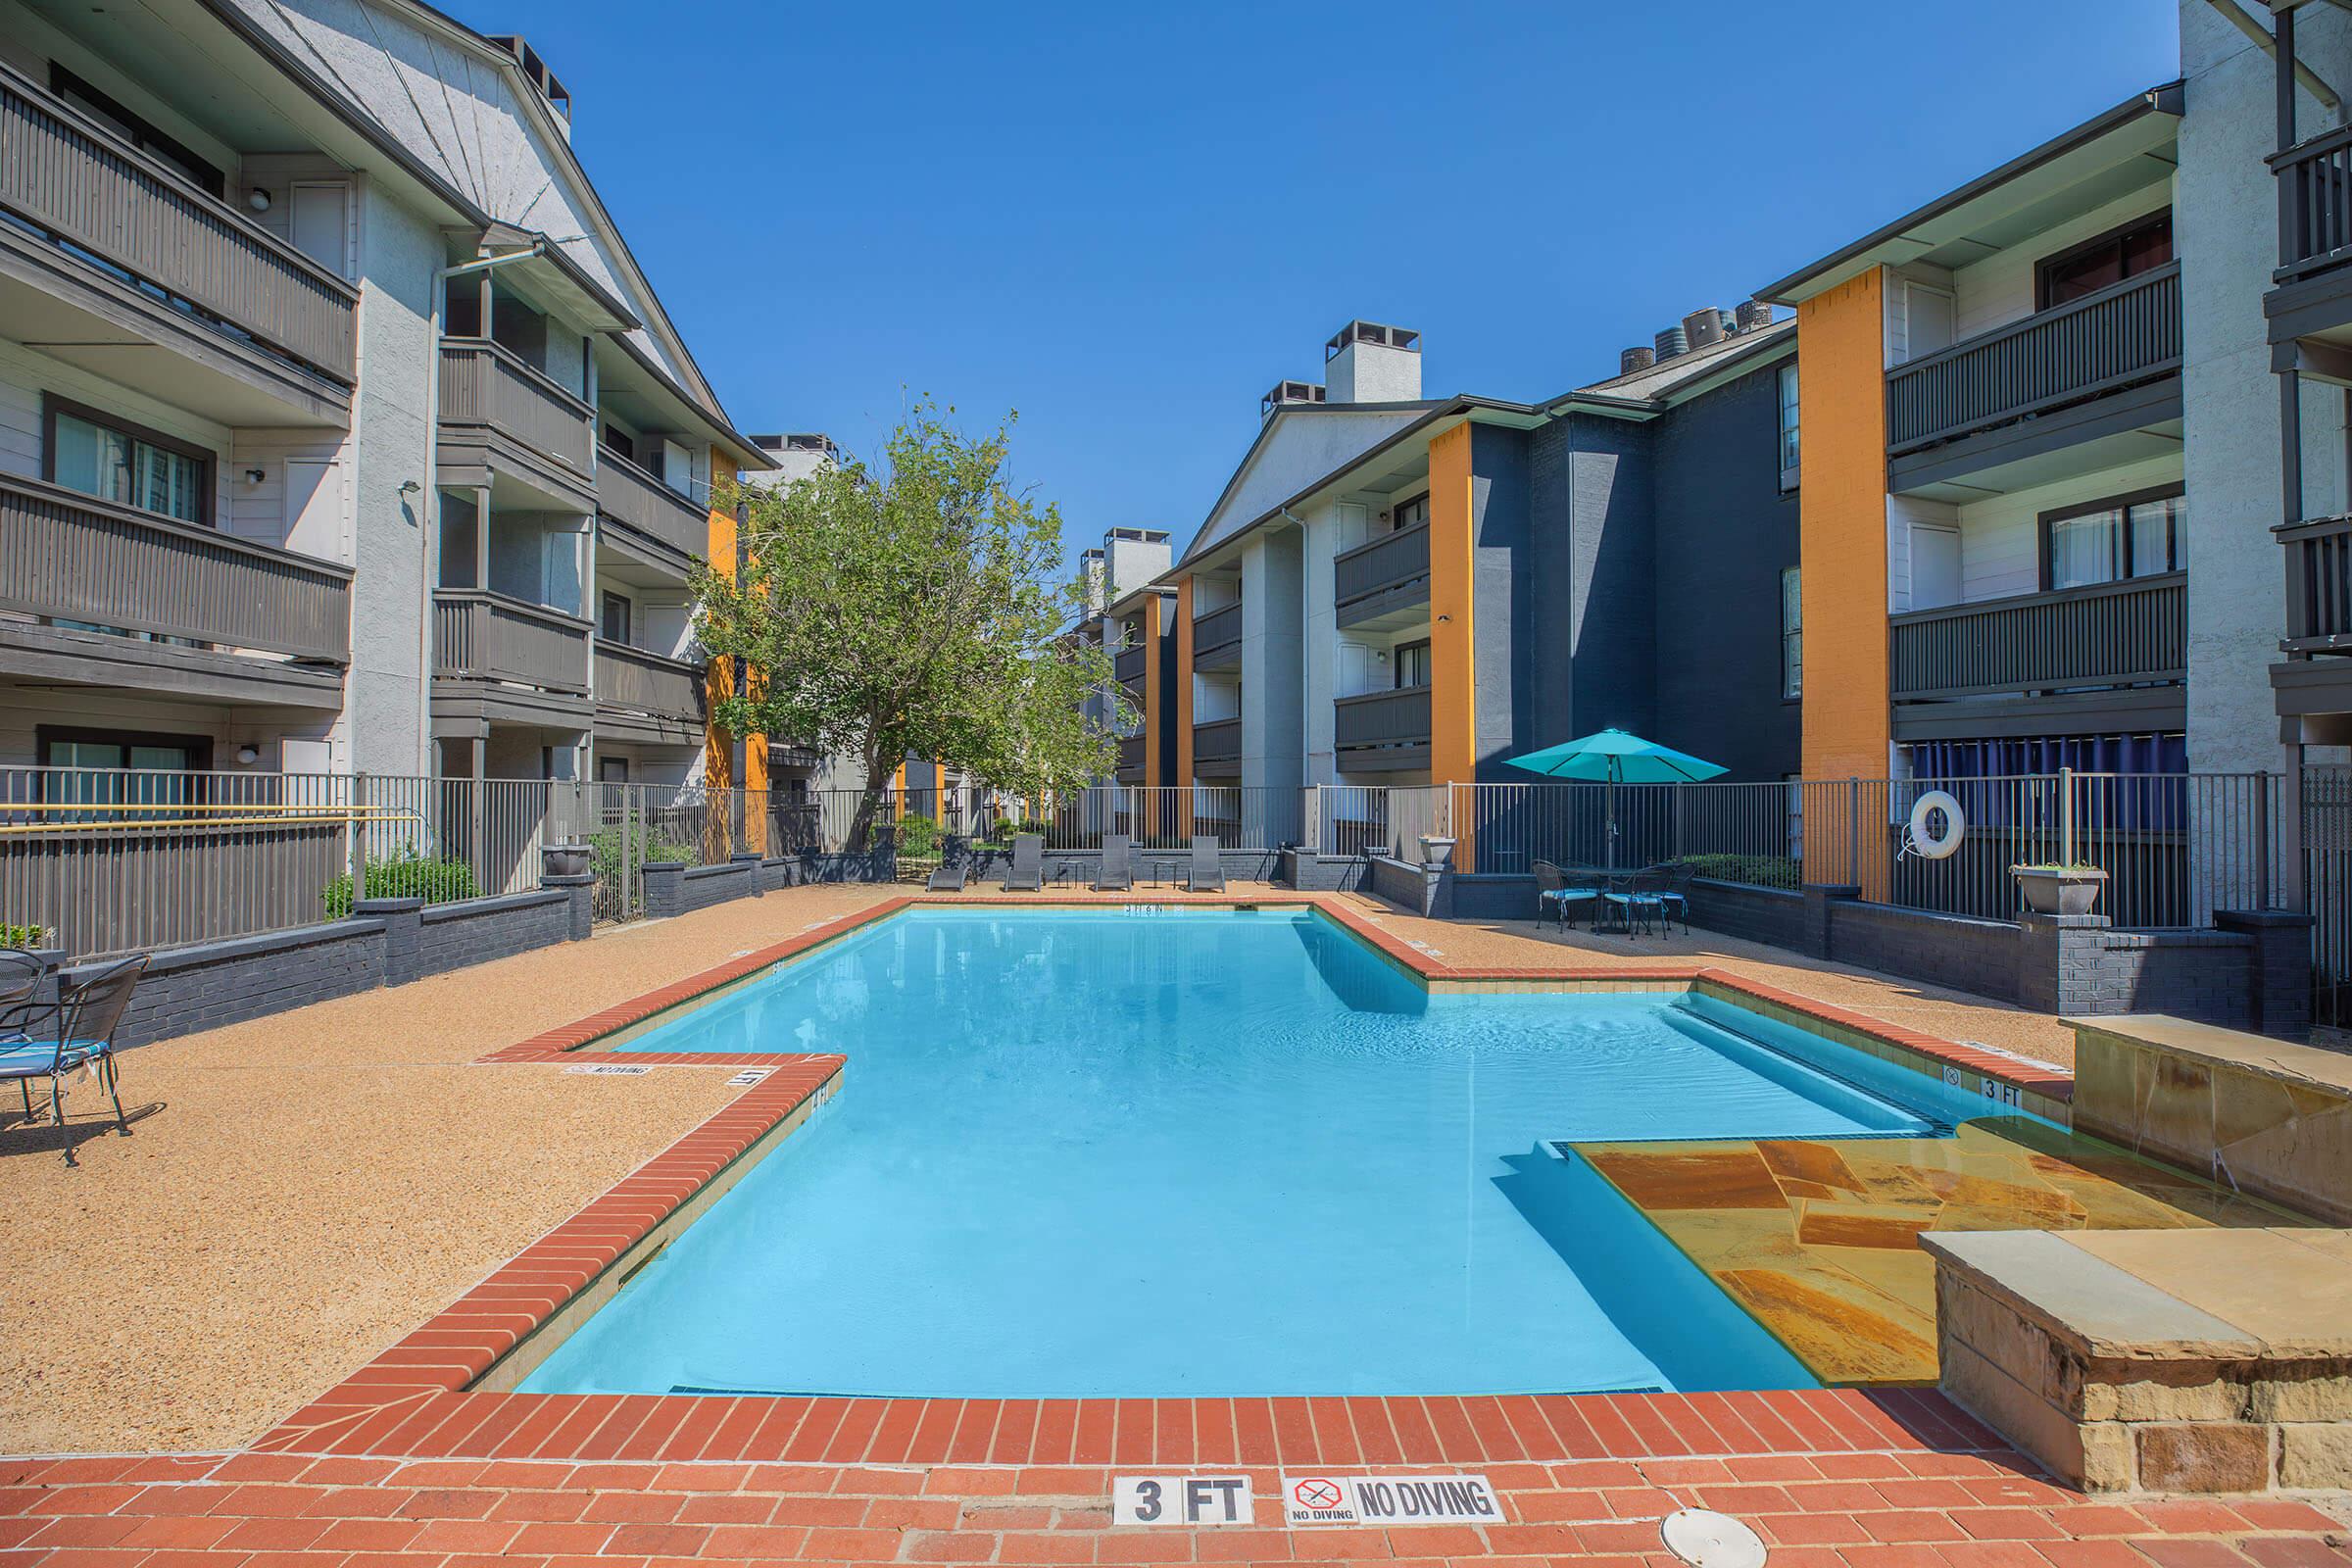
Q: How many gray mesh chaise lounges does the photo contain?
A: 4